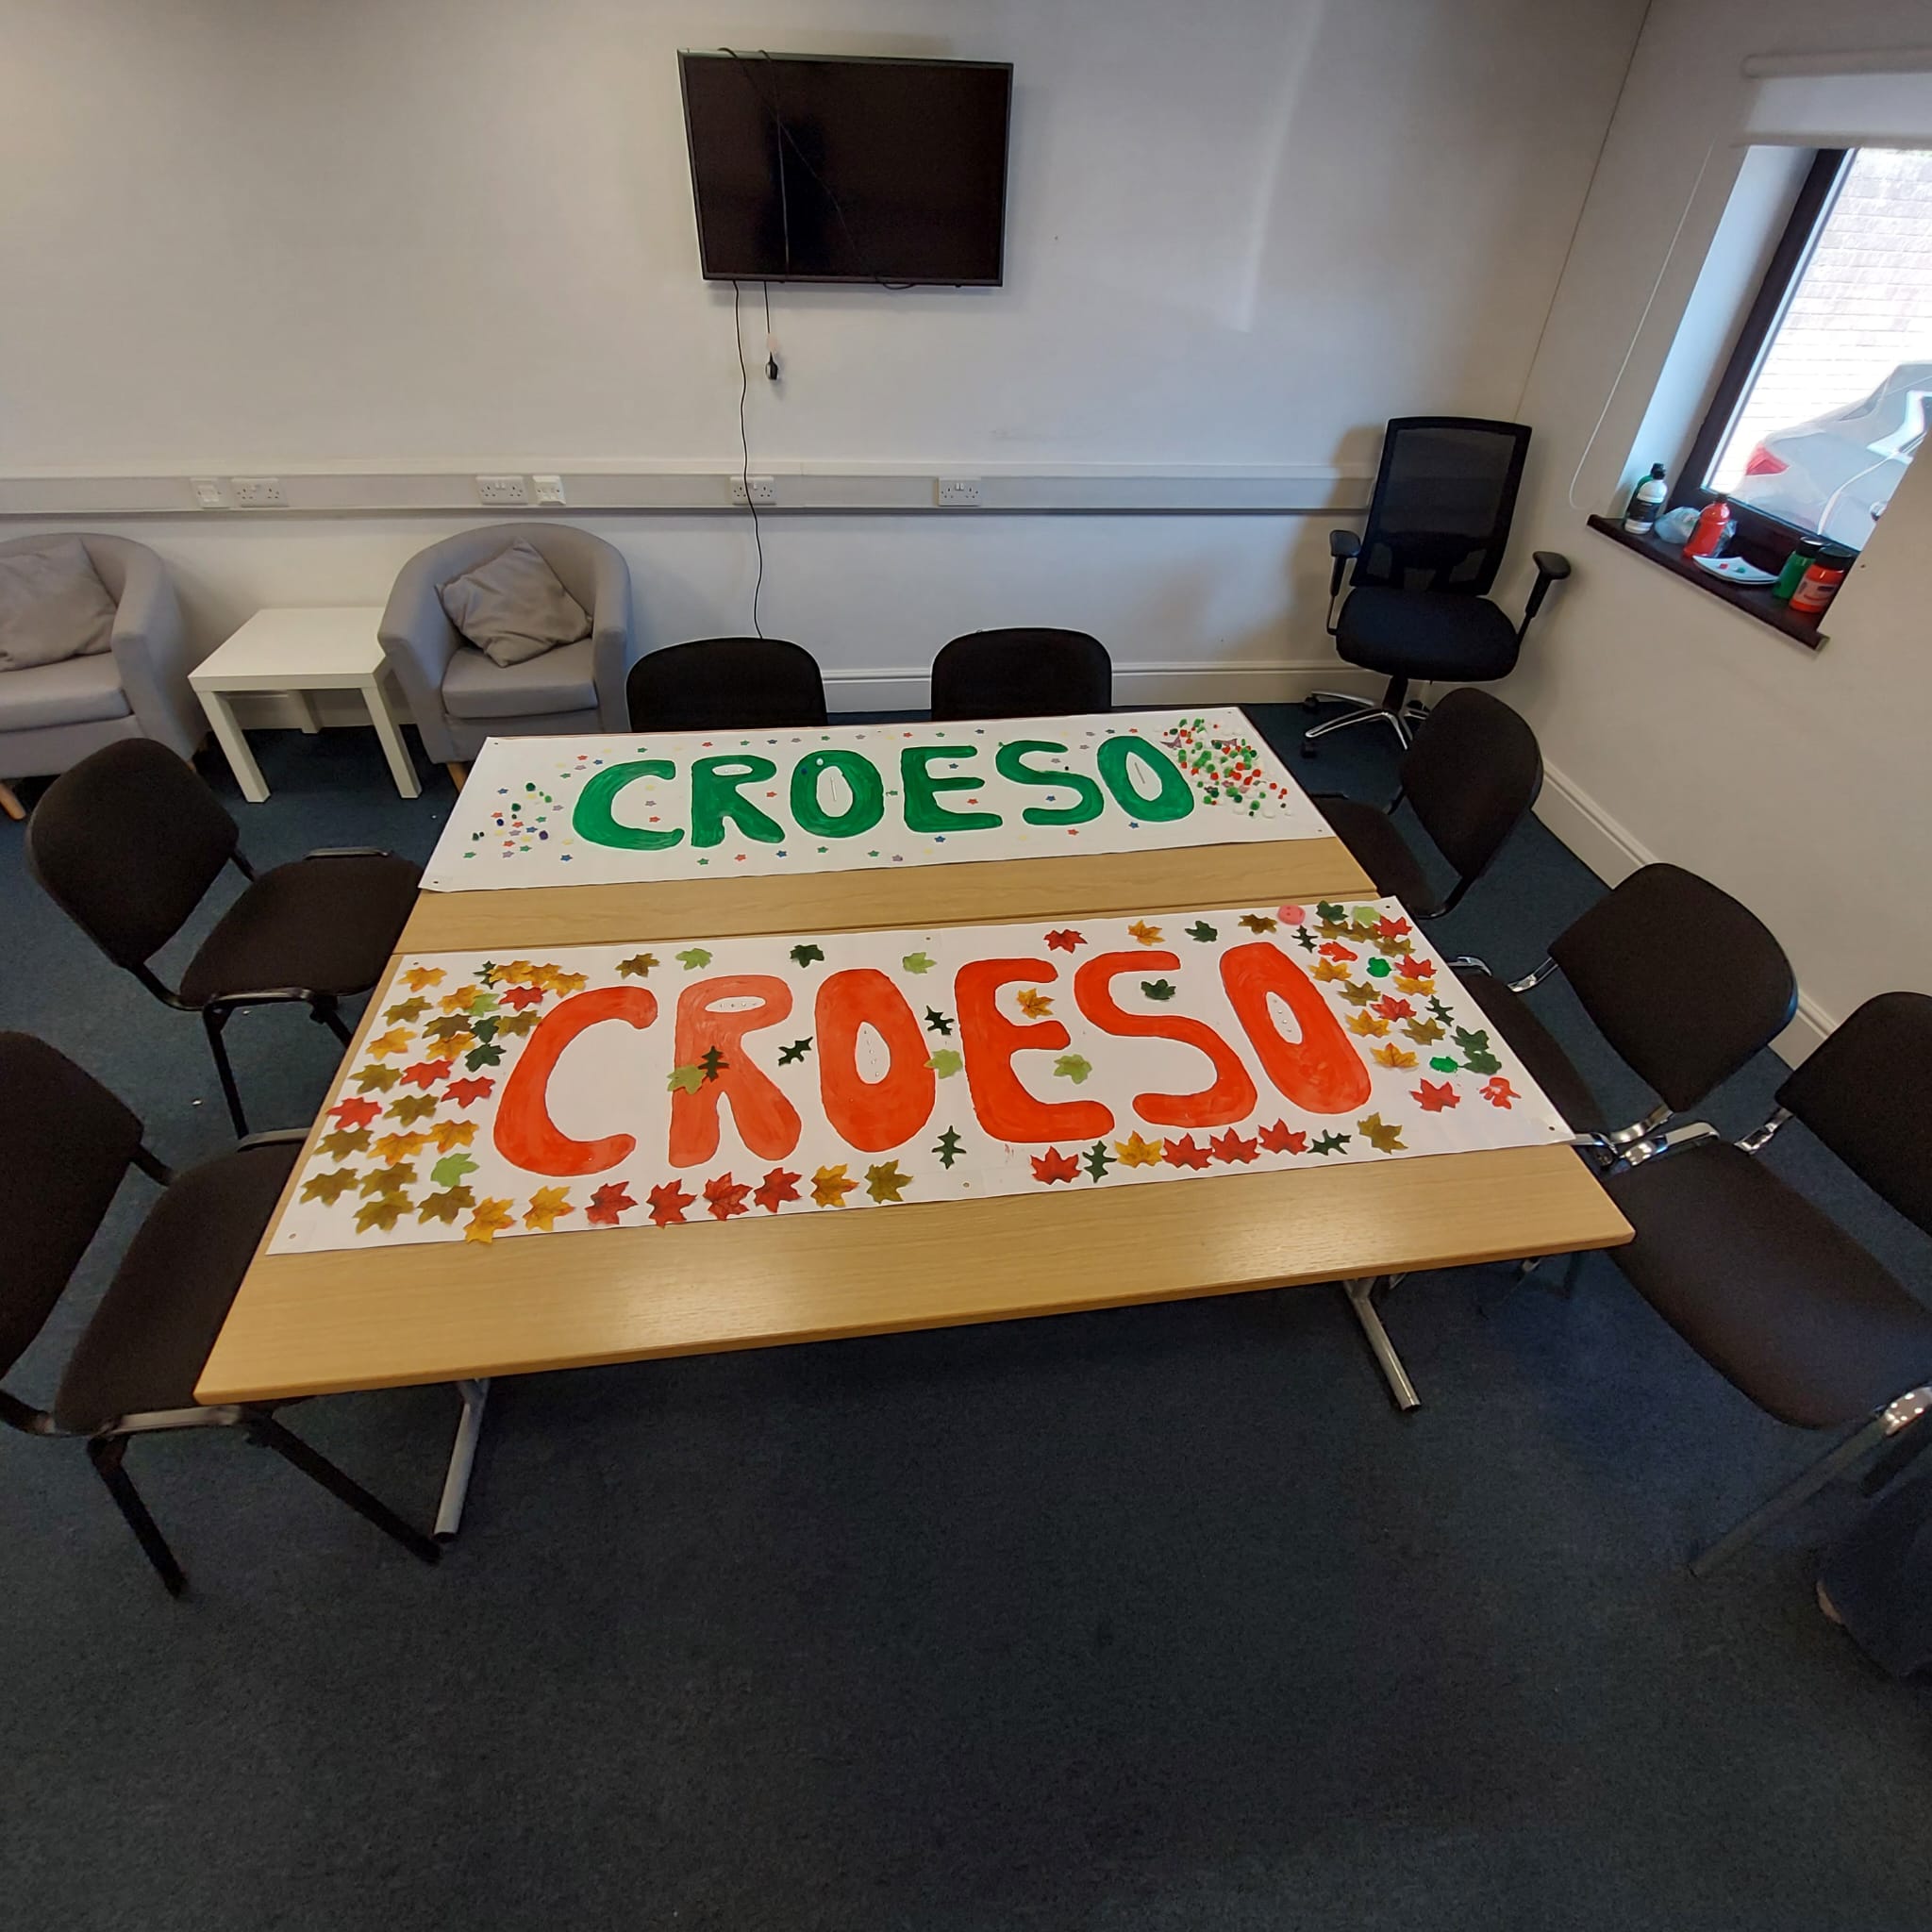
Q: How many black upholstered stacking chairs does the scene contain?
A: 7